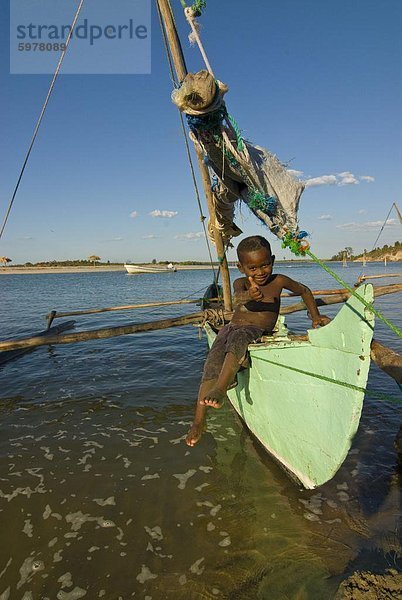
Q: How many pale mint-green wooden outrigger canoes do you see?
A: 1